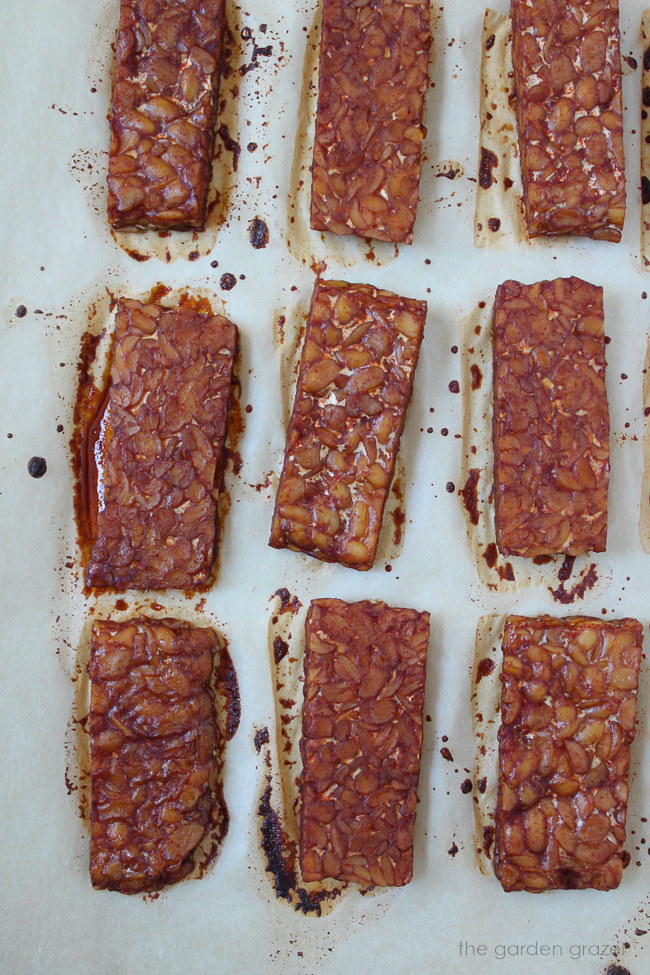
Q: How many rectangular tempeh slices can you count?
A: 9